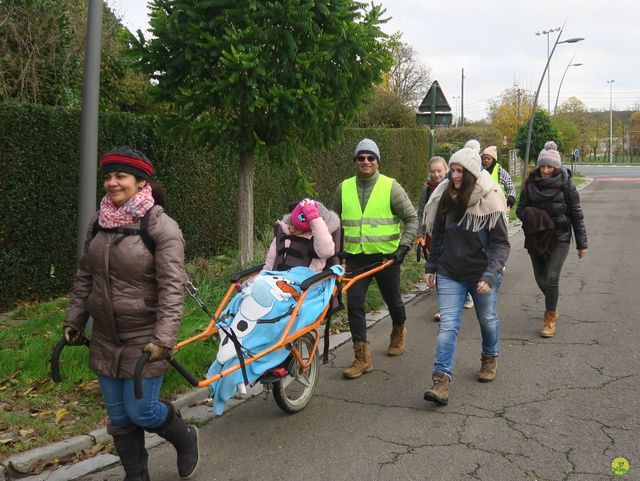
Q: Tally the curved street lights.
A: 2